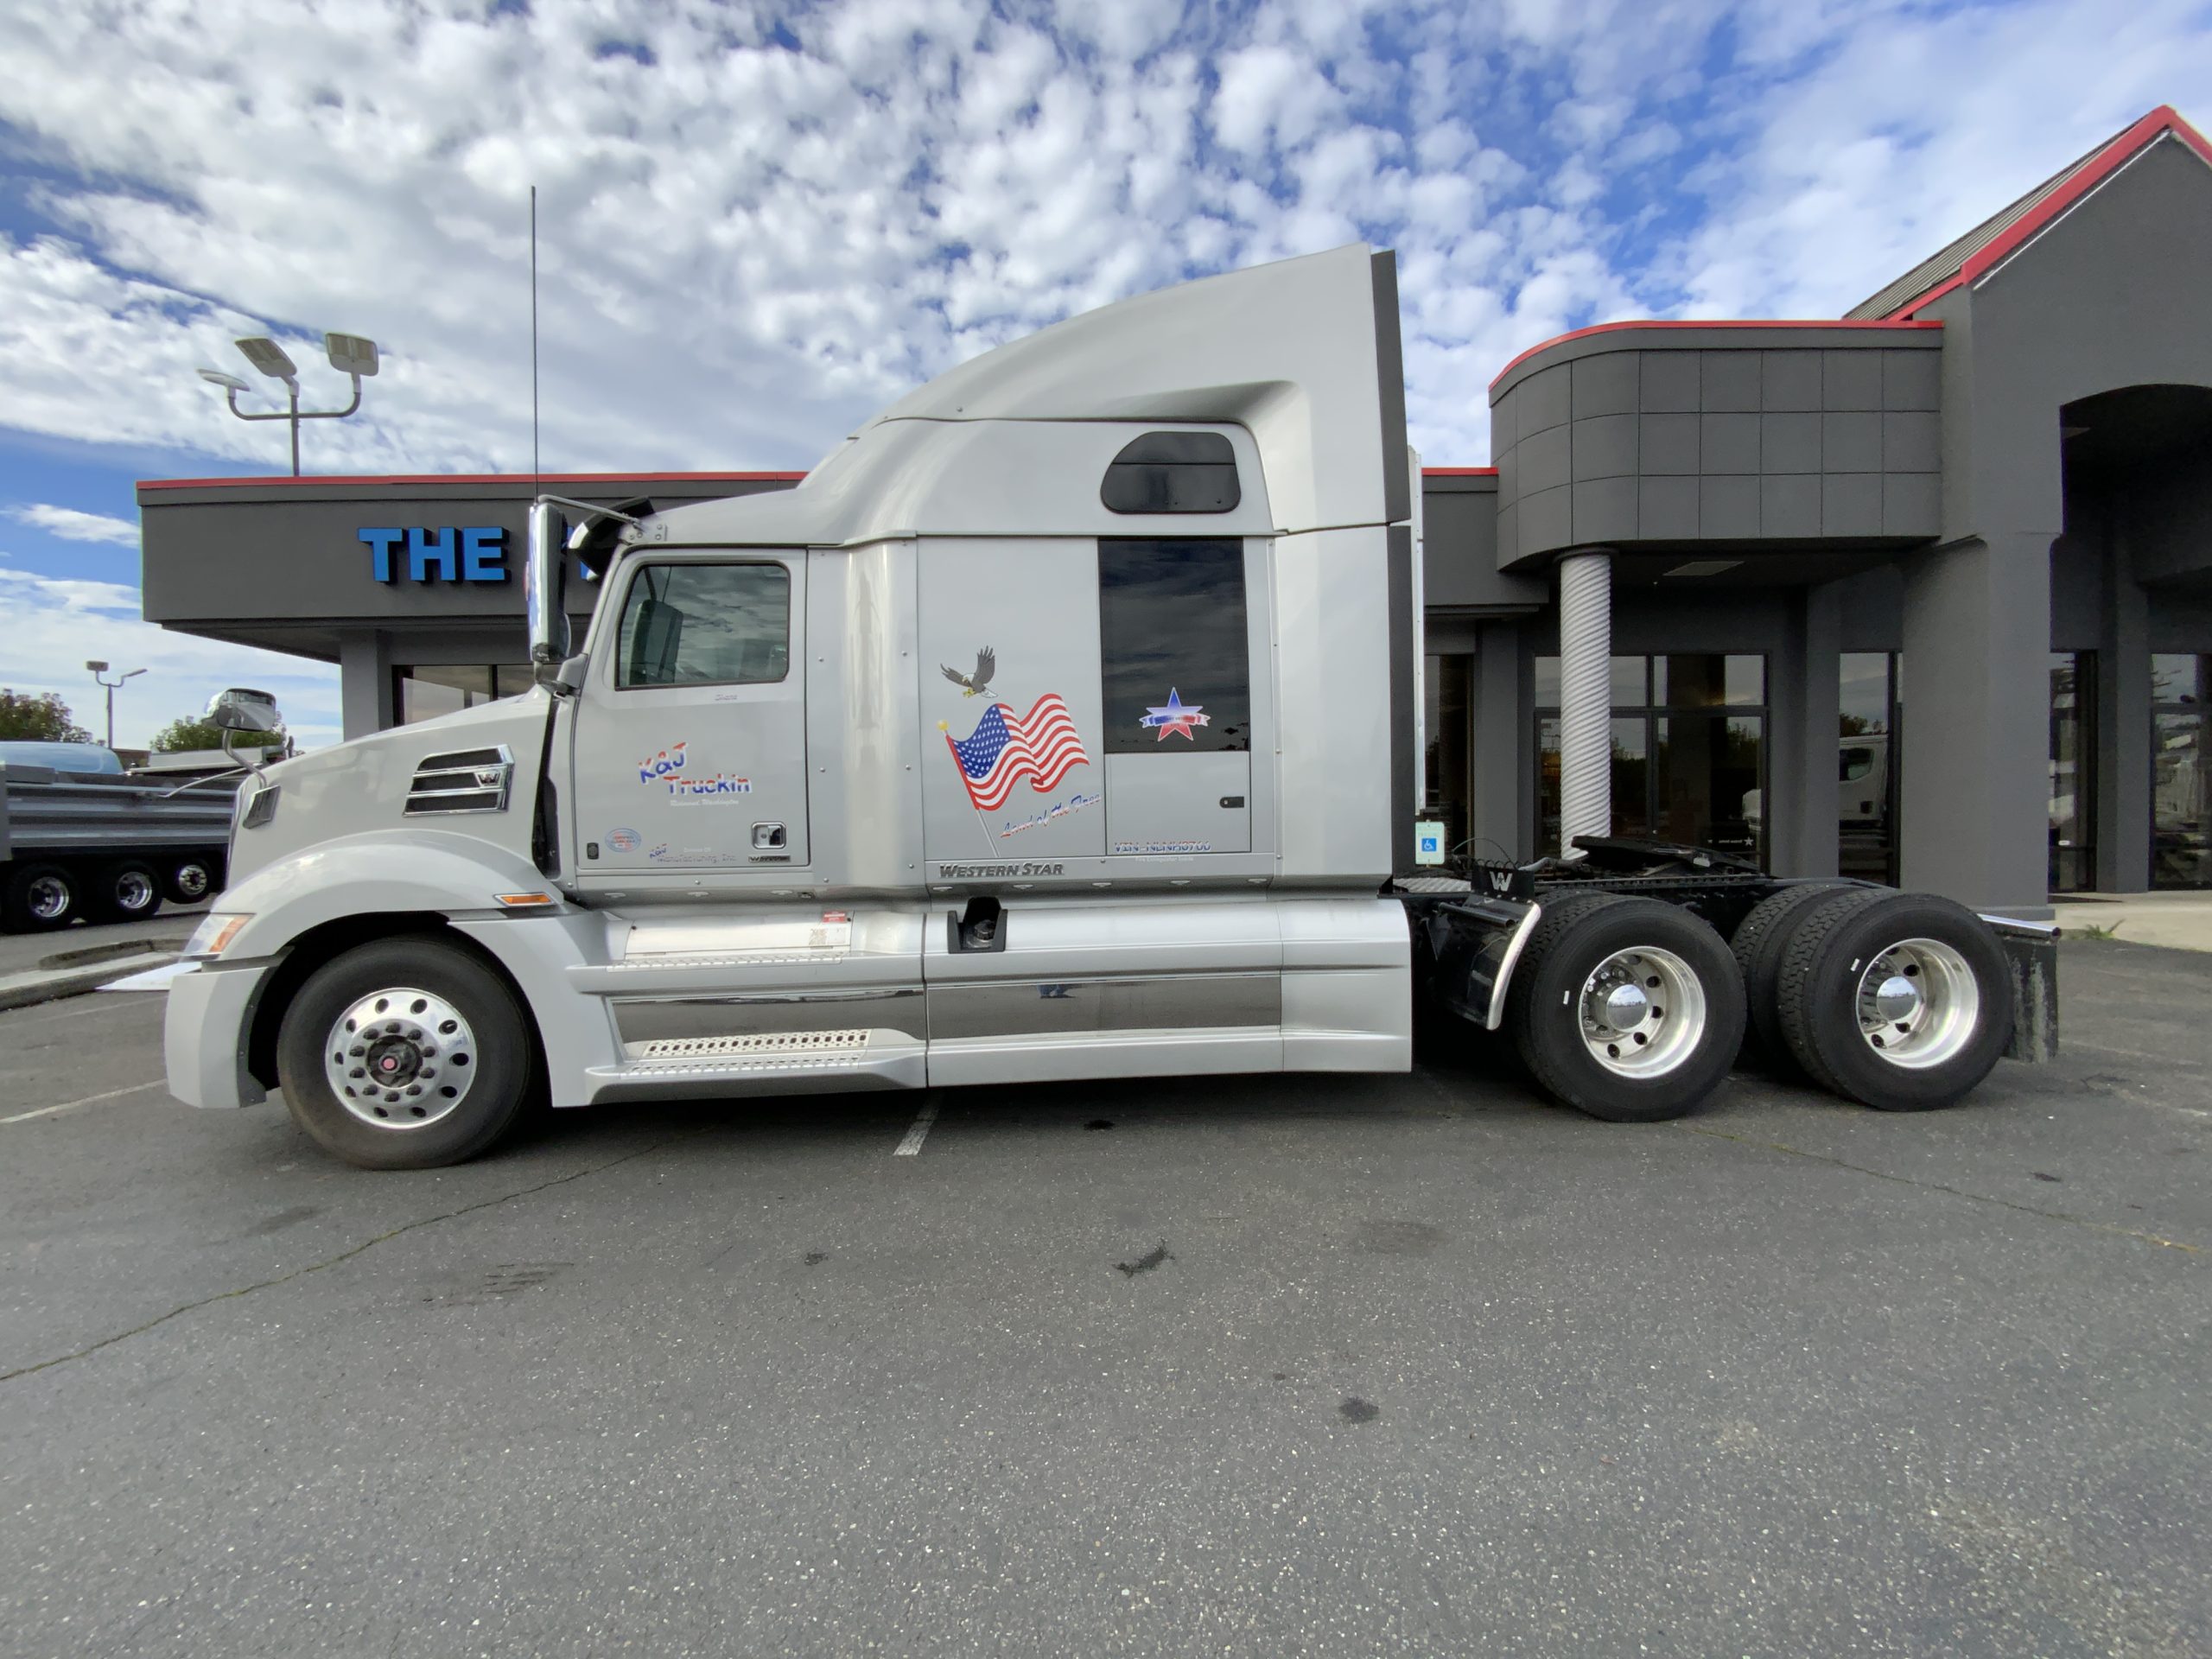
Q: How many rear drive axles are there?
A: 2